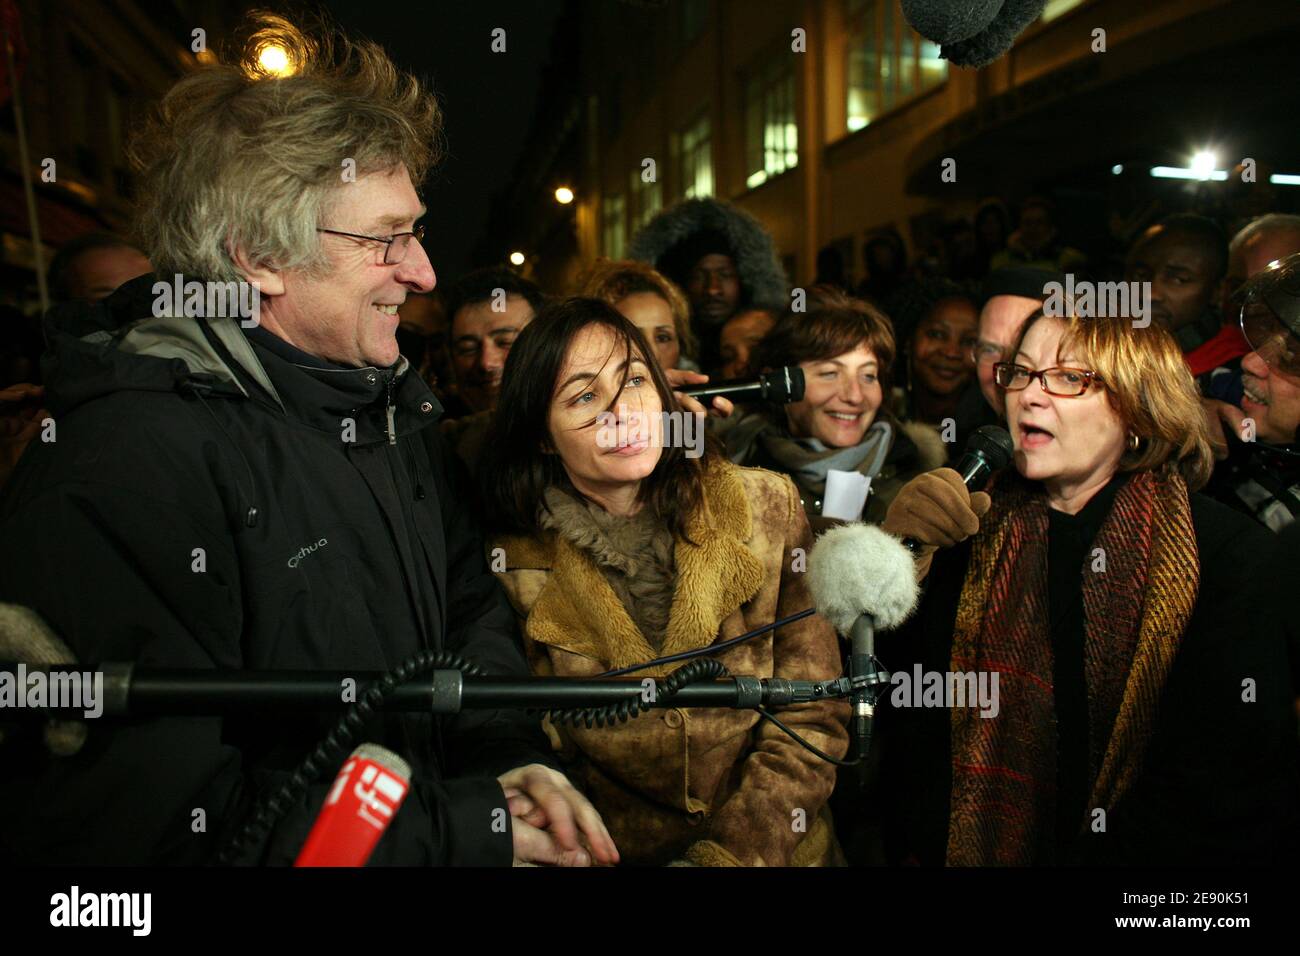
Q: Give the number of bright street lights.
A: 3